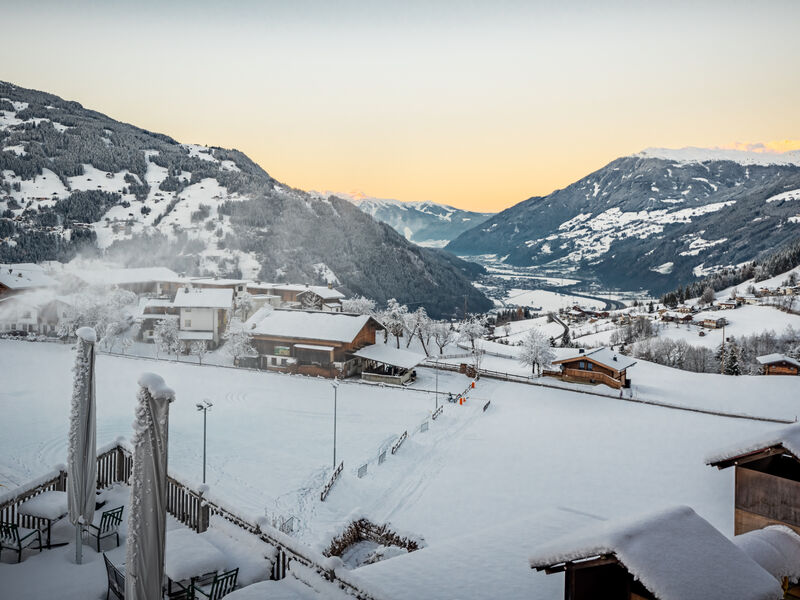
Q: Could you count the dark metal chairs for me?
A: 4